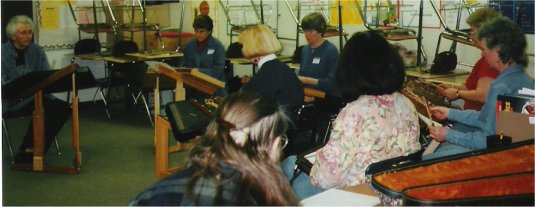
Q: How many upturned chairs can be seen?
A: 6